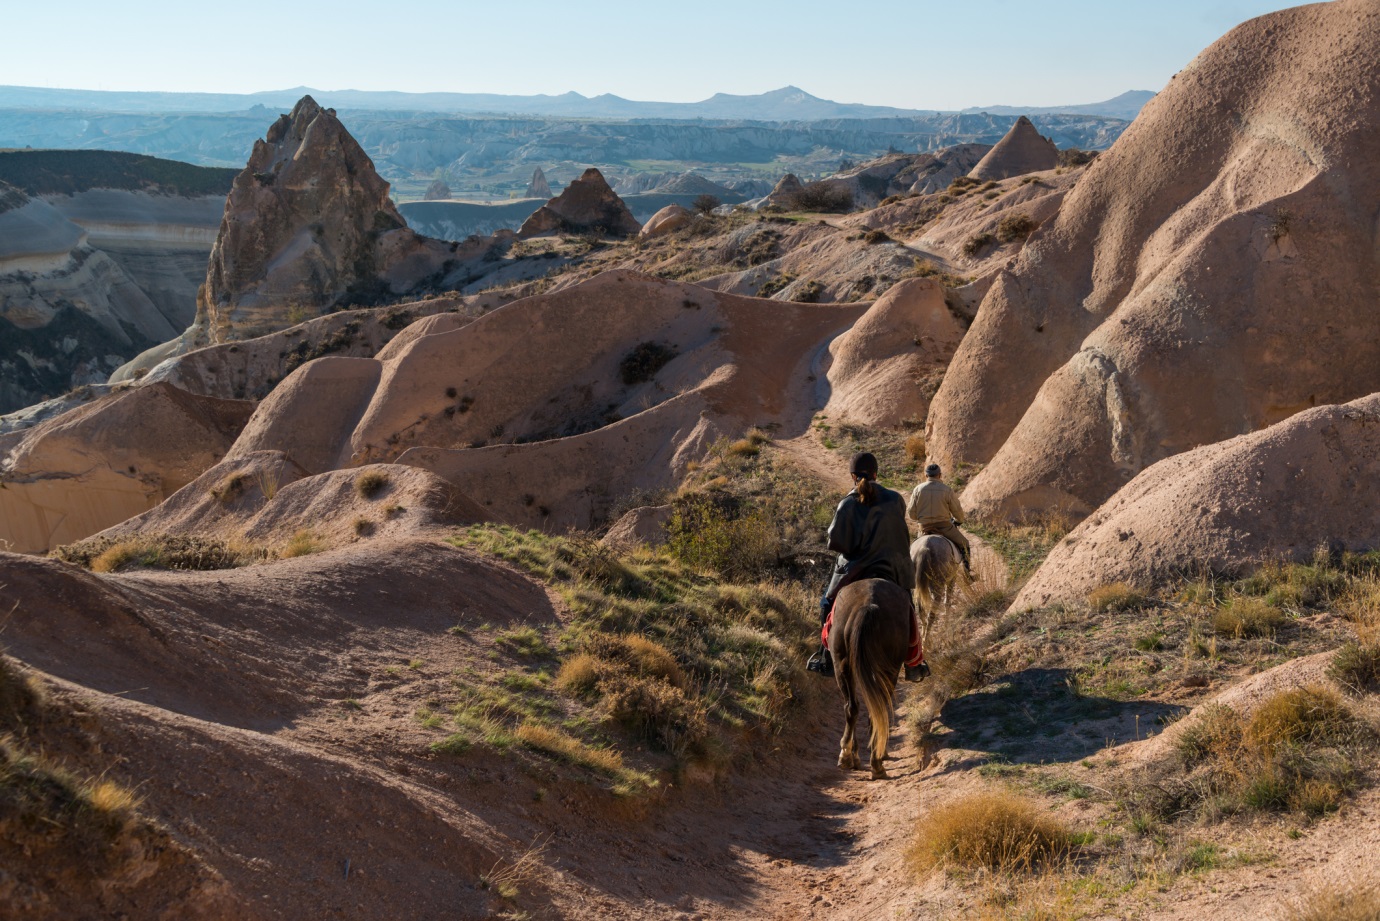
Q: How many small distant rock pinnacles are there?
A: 2